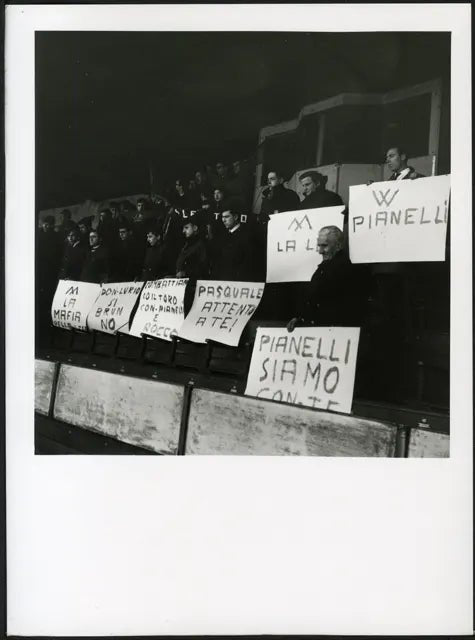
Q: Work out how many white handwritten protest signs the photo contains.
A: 7